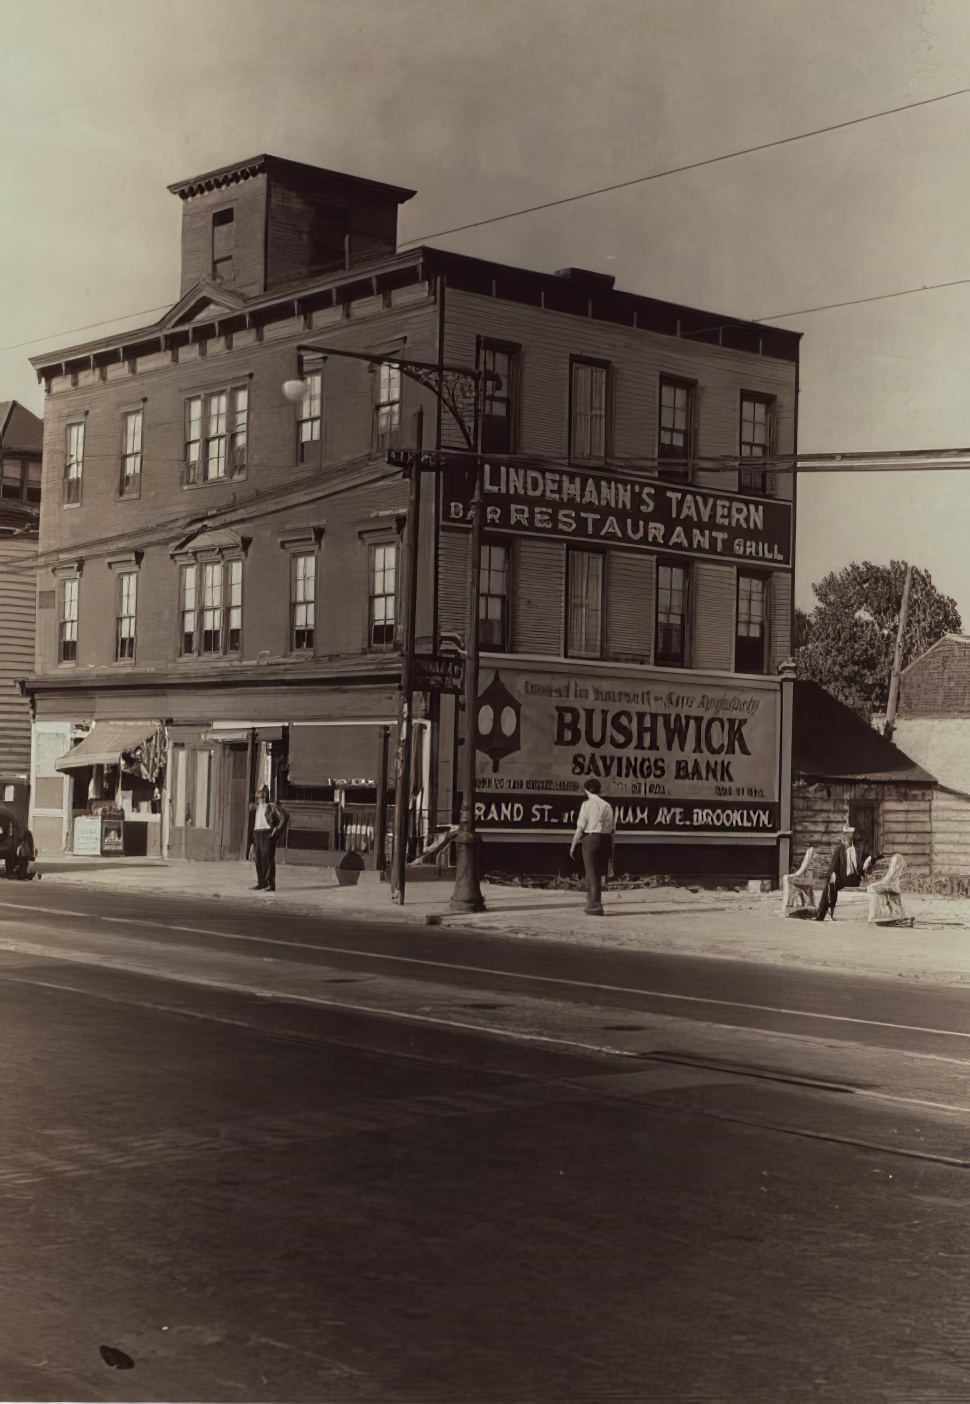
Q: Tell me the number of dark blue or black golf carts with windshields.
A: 0